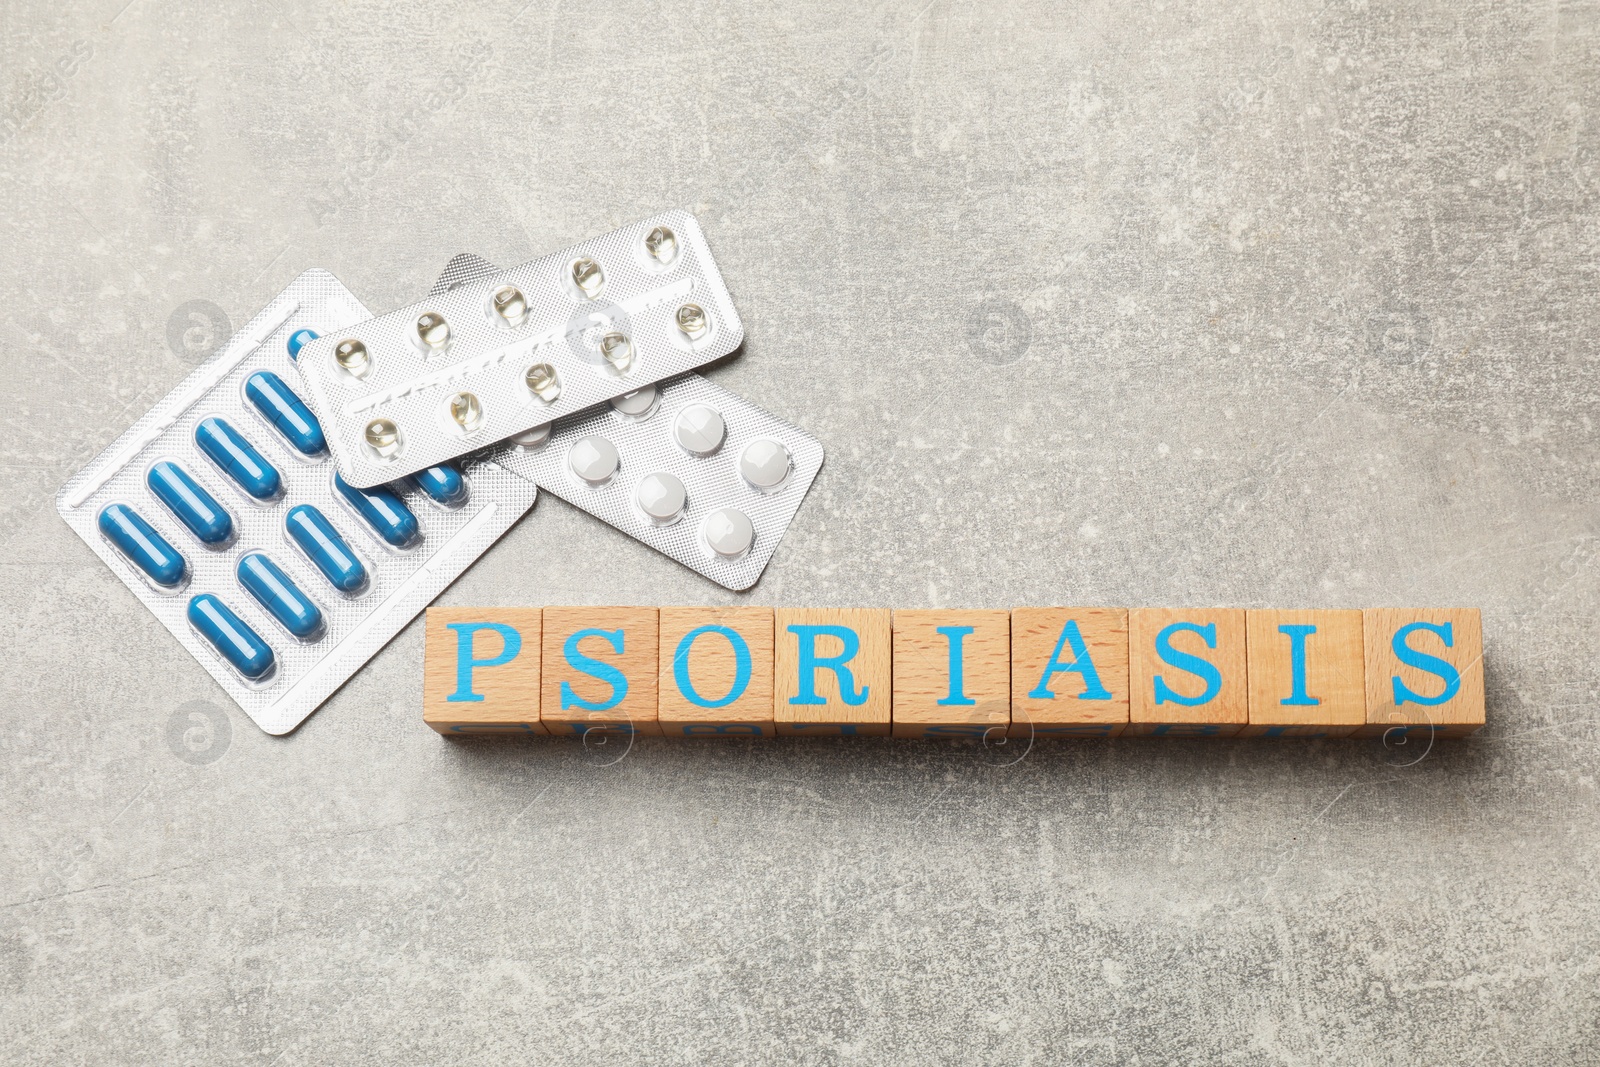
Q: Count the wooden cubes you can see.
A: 9